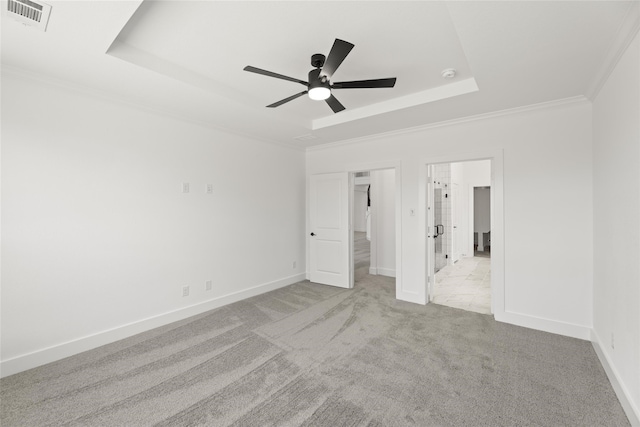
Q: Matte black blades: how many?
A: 5